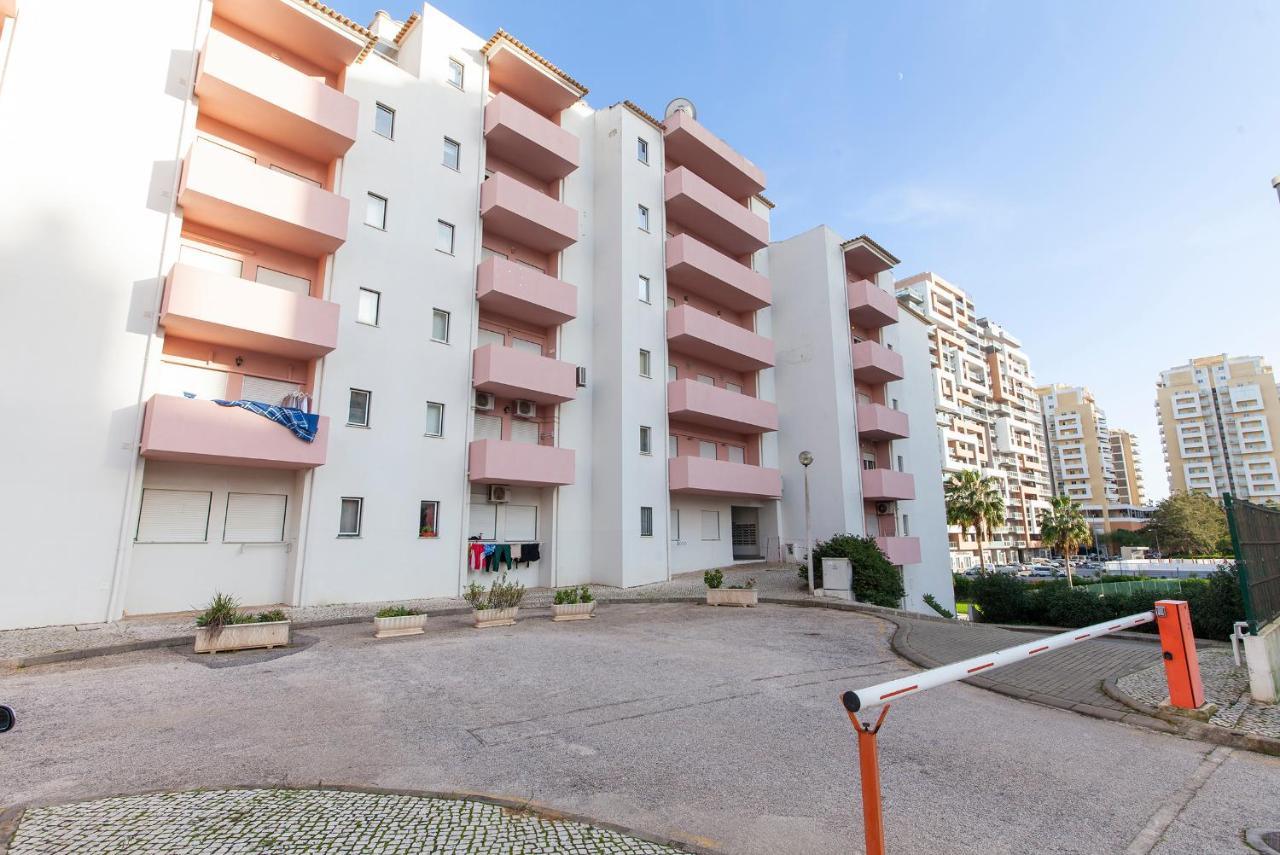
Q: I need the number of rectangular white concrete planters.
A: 5